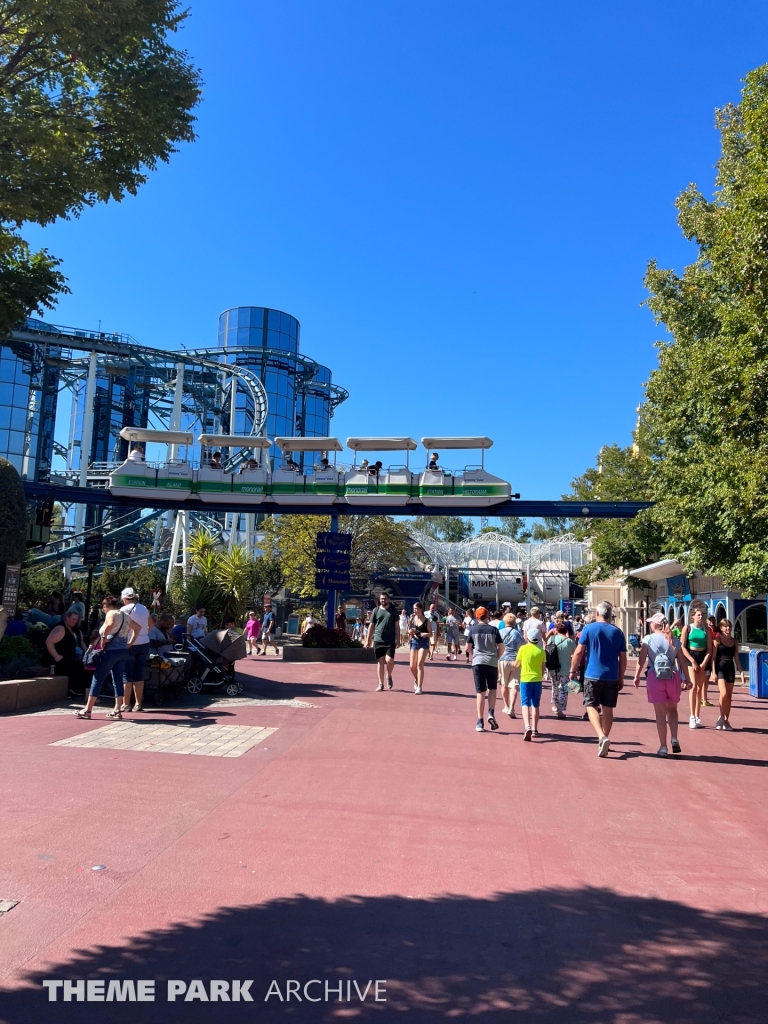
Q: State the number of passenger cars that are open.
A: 5